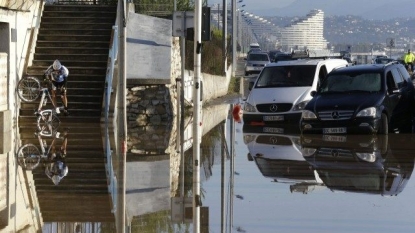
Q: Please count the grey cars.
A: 1